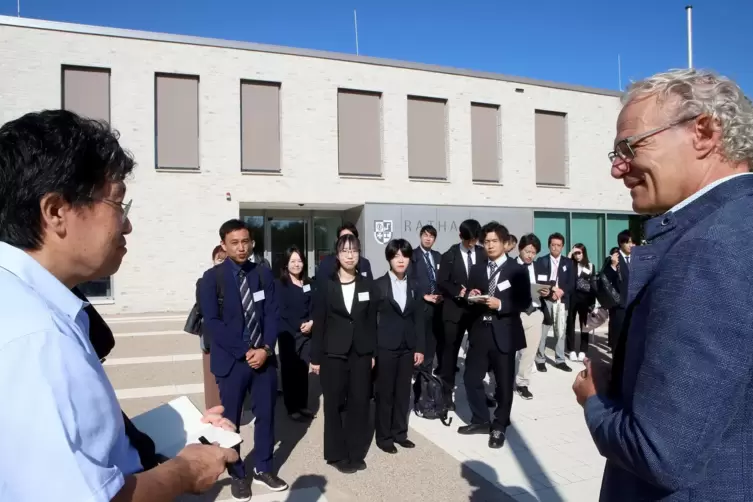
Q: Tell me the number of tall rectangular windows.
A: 7